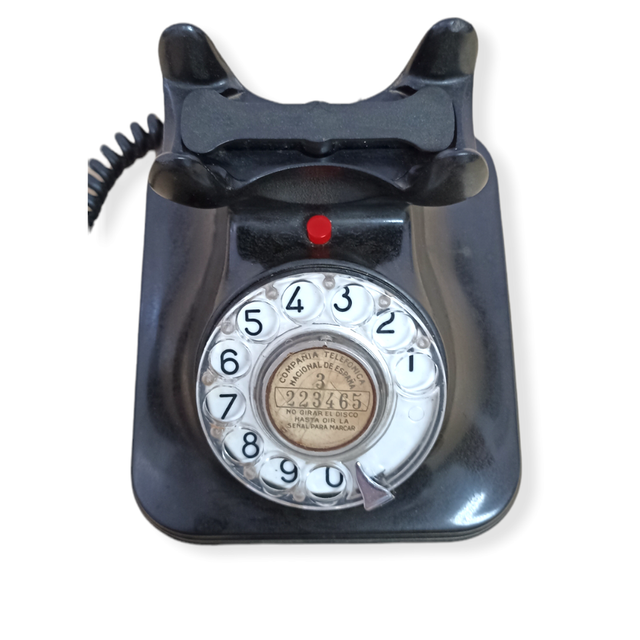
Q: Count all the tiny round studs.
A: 9